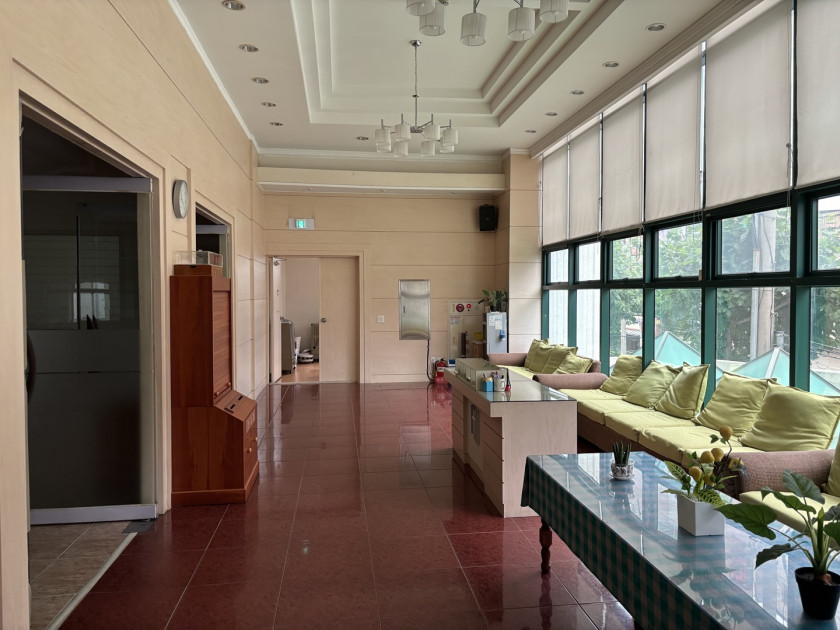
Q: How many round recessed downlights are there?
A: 11